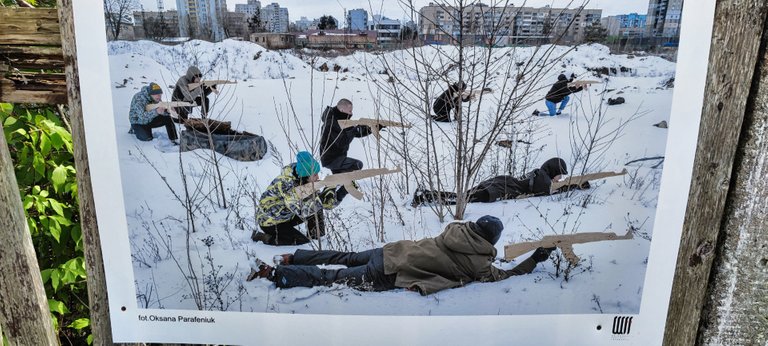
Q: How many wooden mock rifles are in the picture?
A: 8